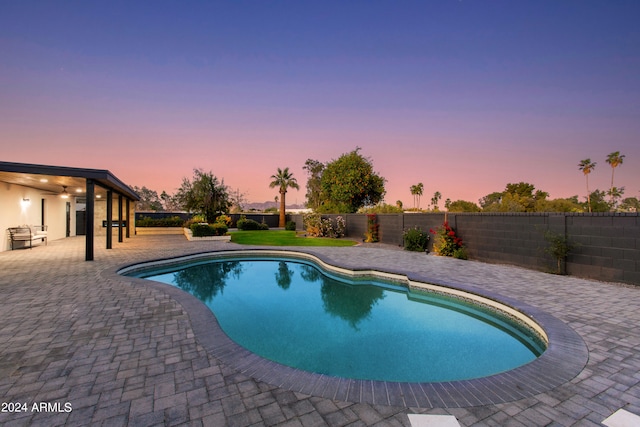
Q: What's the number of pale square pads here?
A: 2